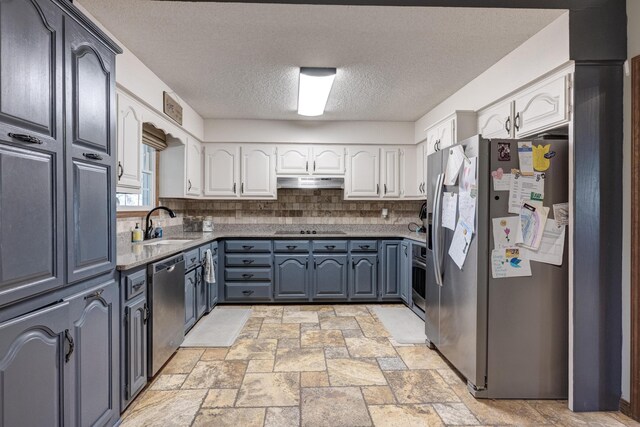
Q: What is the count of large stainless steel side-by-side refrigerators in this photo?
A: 1